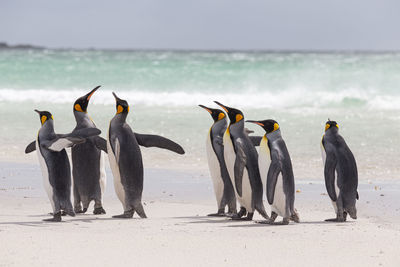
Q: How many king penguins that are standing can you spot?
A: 7